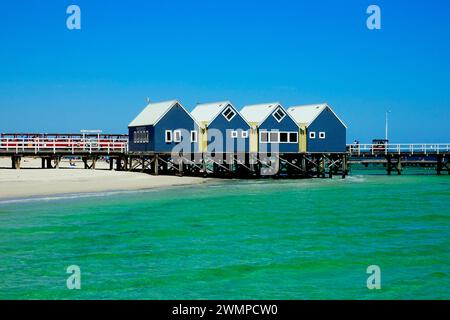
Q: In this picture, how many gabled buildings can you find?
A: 4